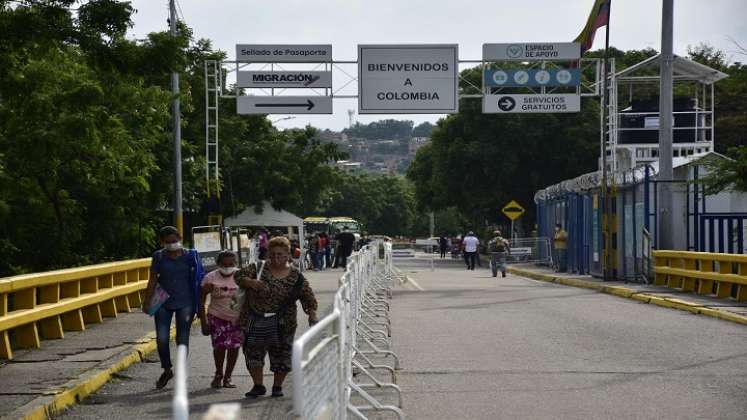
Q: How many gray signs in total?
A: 6